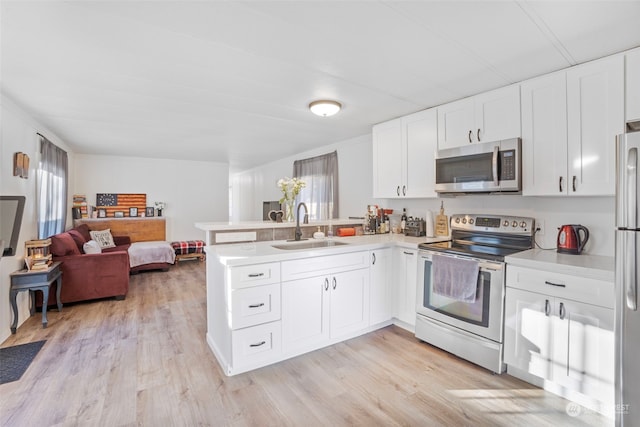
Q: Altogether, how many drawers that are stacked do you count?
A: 3